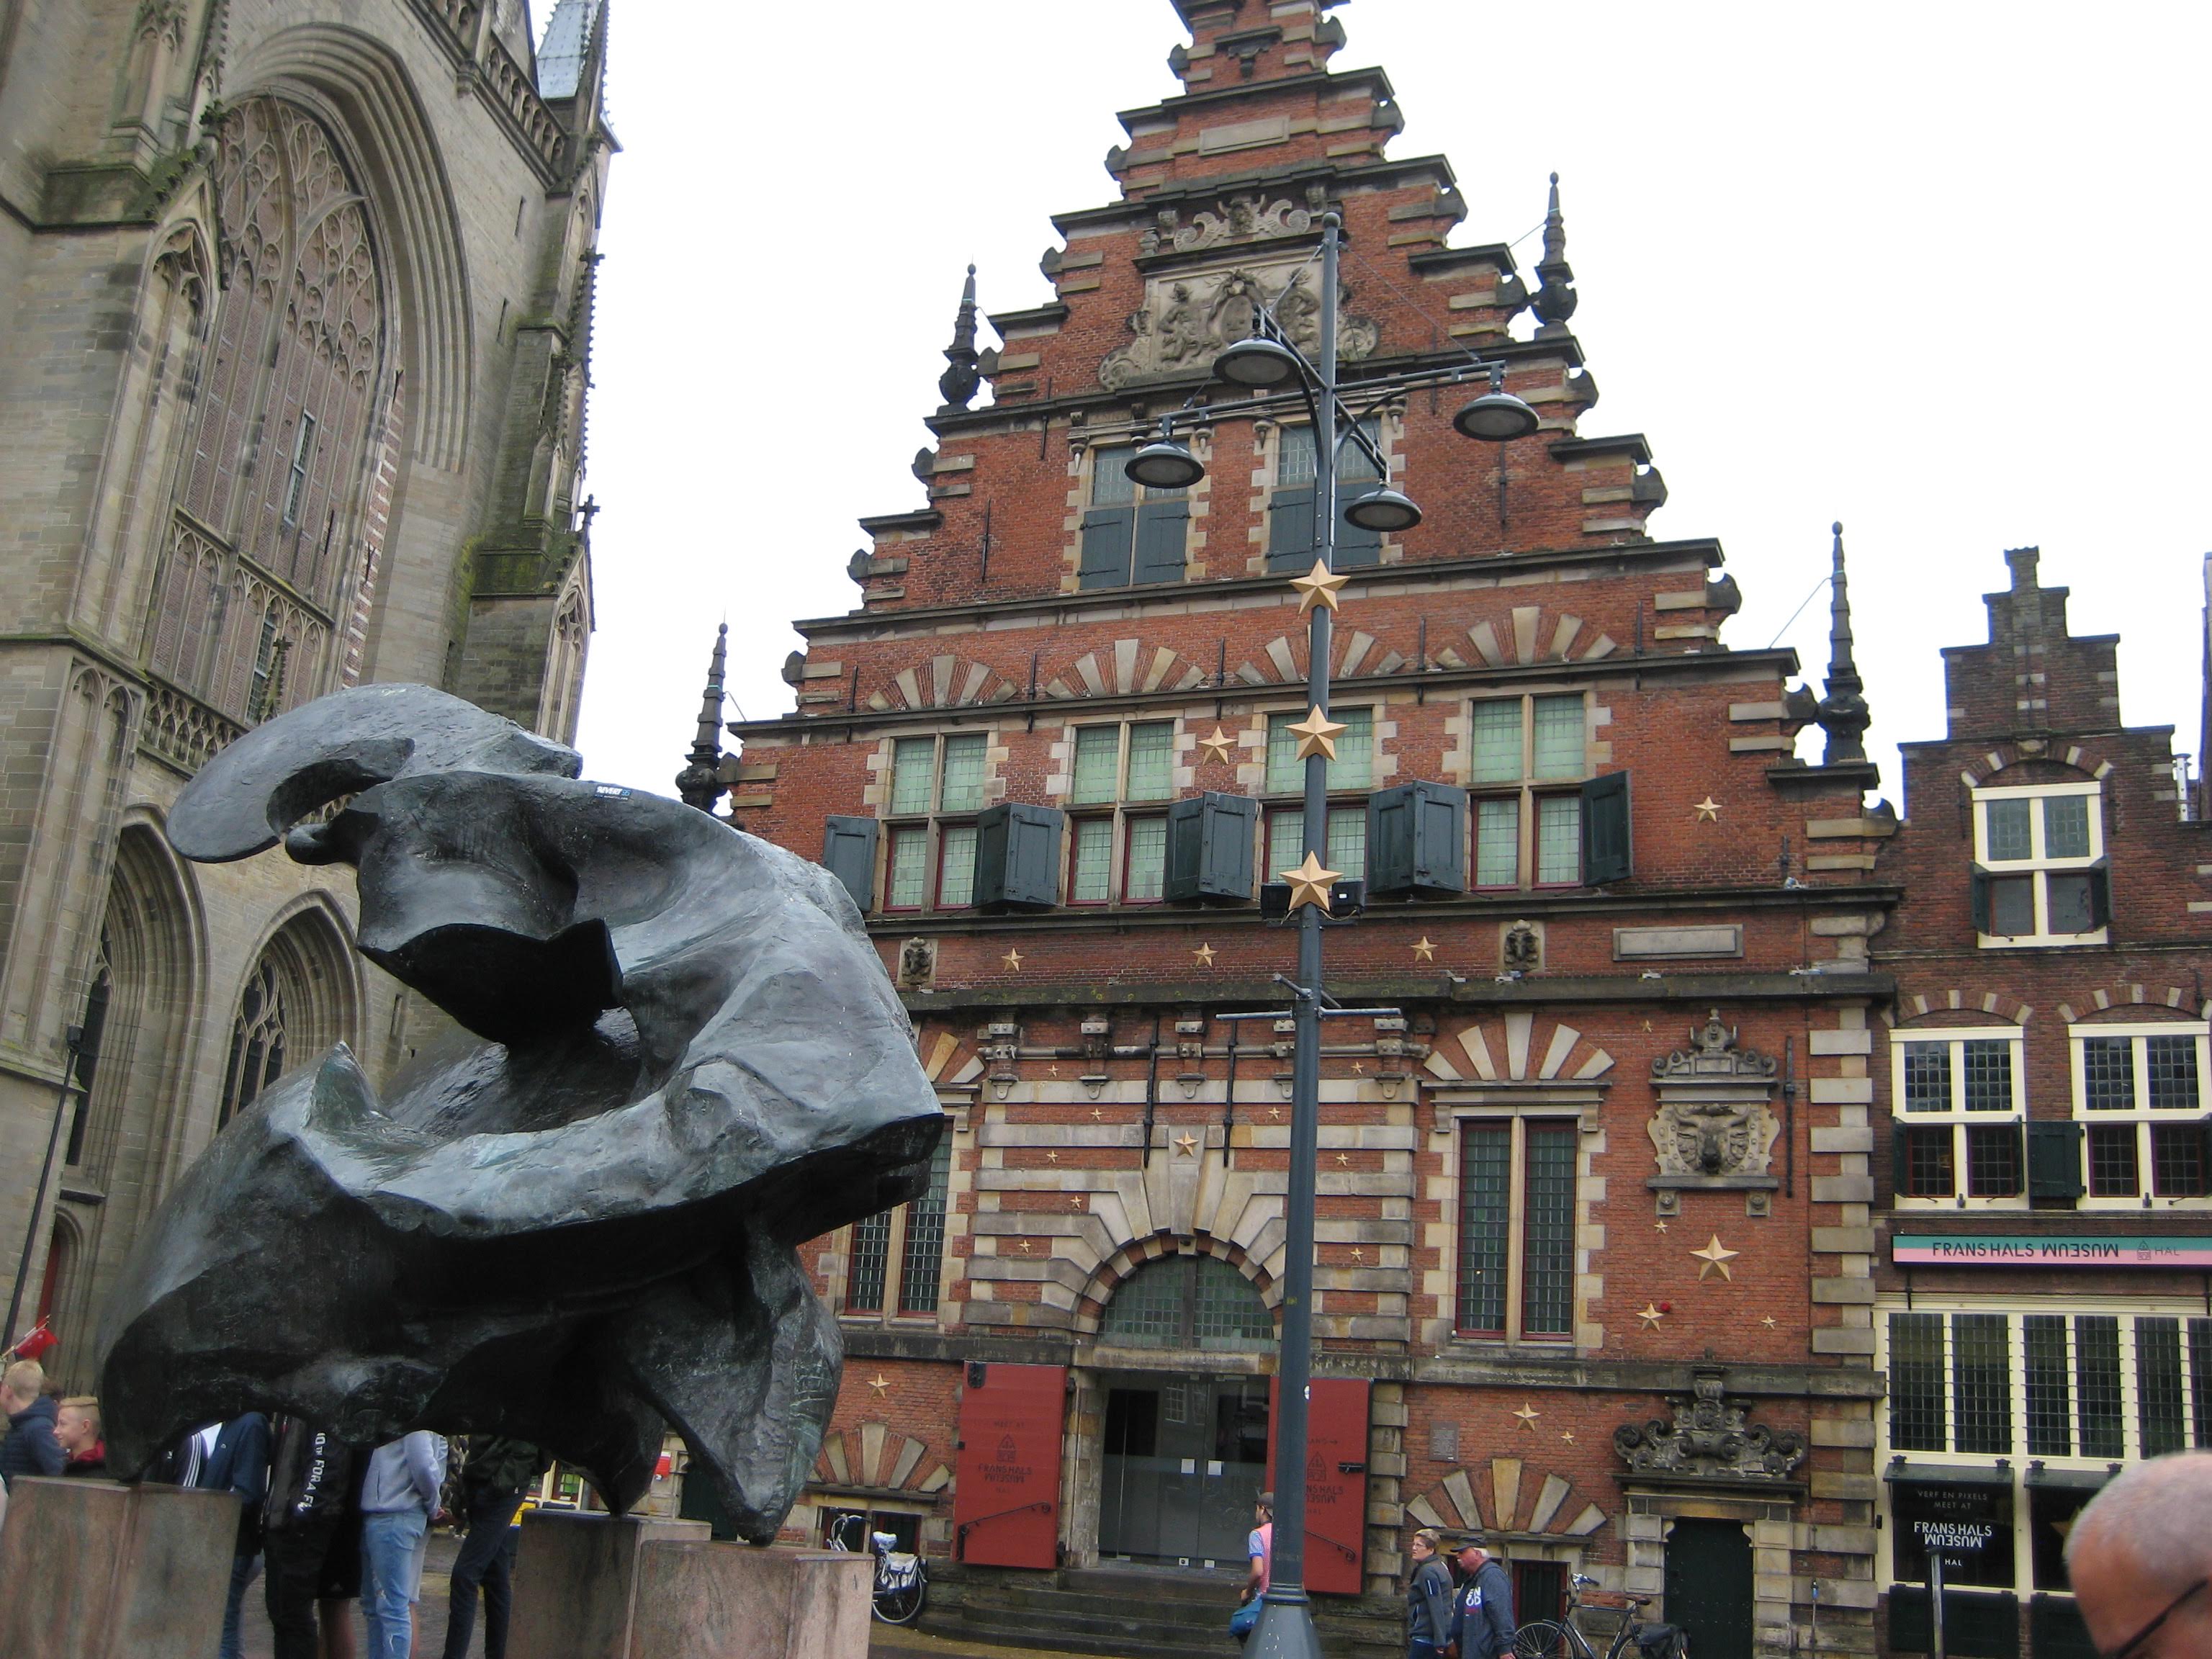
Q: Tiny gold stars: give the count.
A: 13